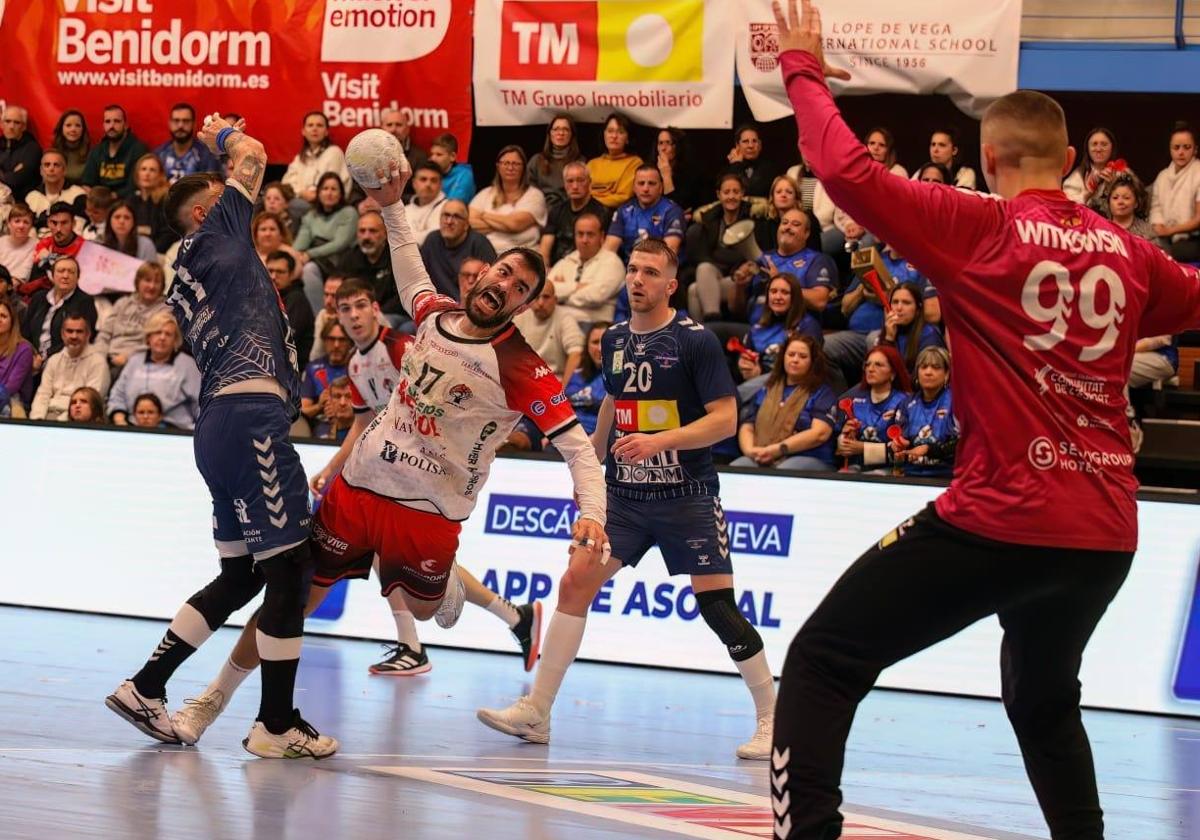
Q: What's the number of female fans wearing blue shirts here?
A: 6